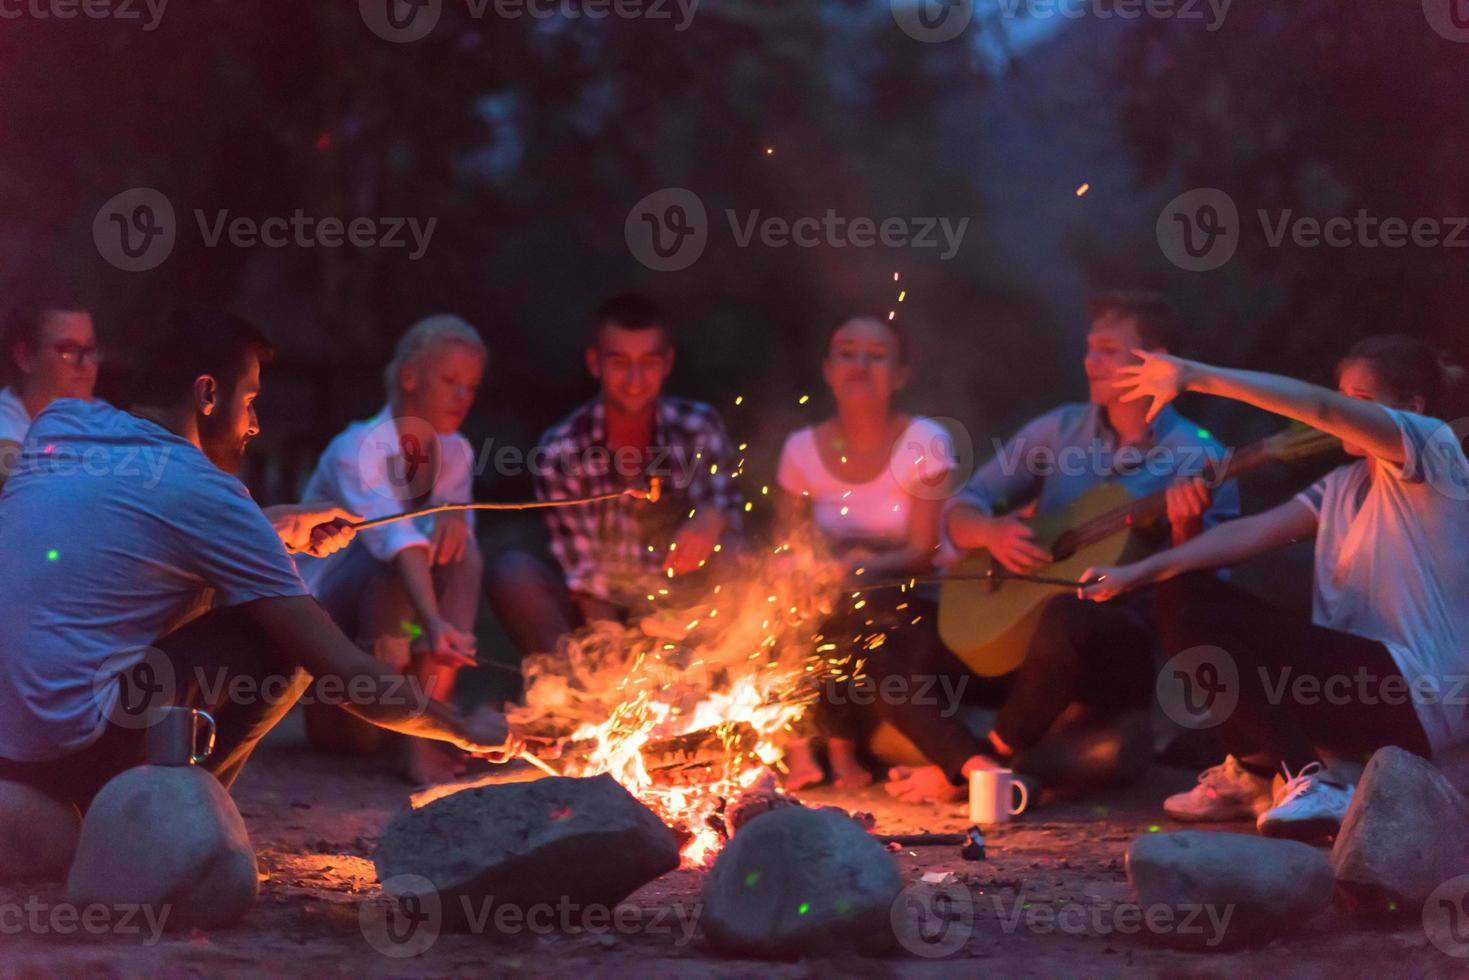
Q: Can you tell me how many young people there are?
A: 7